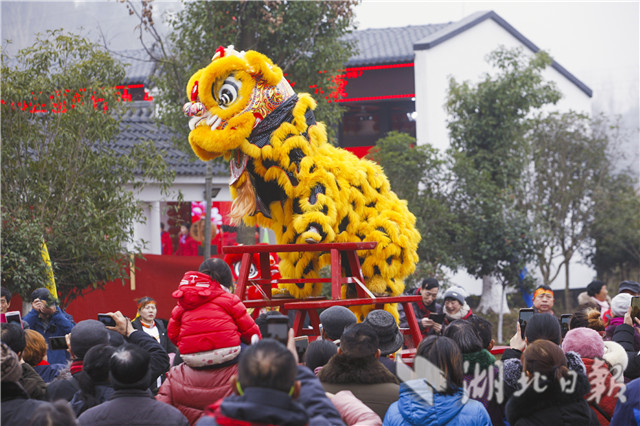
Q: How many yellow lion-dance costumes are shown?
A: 1